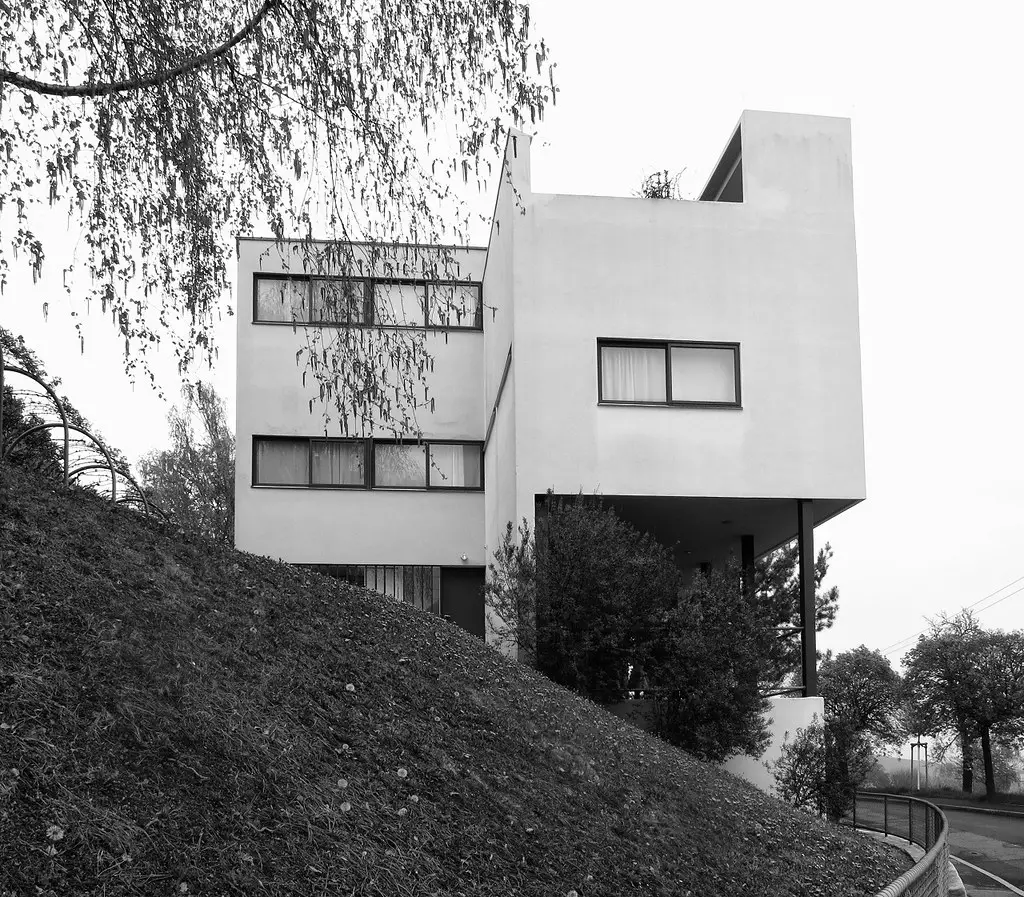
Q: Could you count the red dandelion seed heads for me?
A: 0